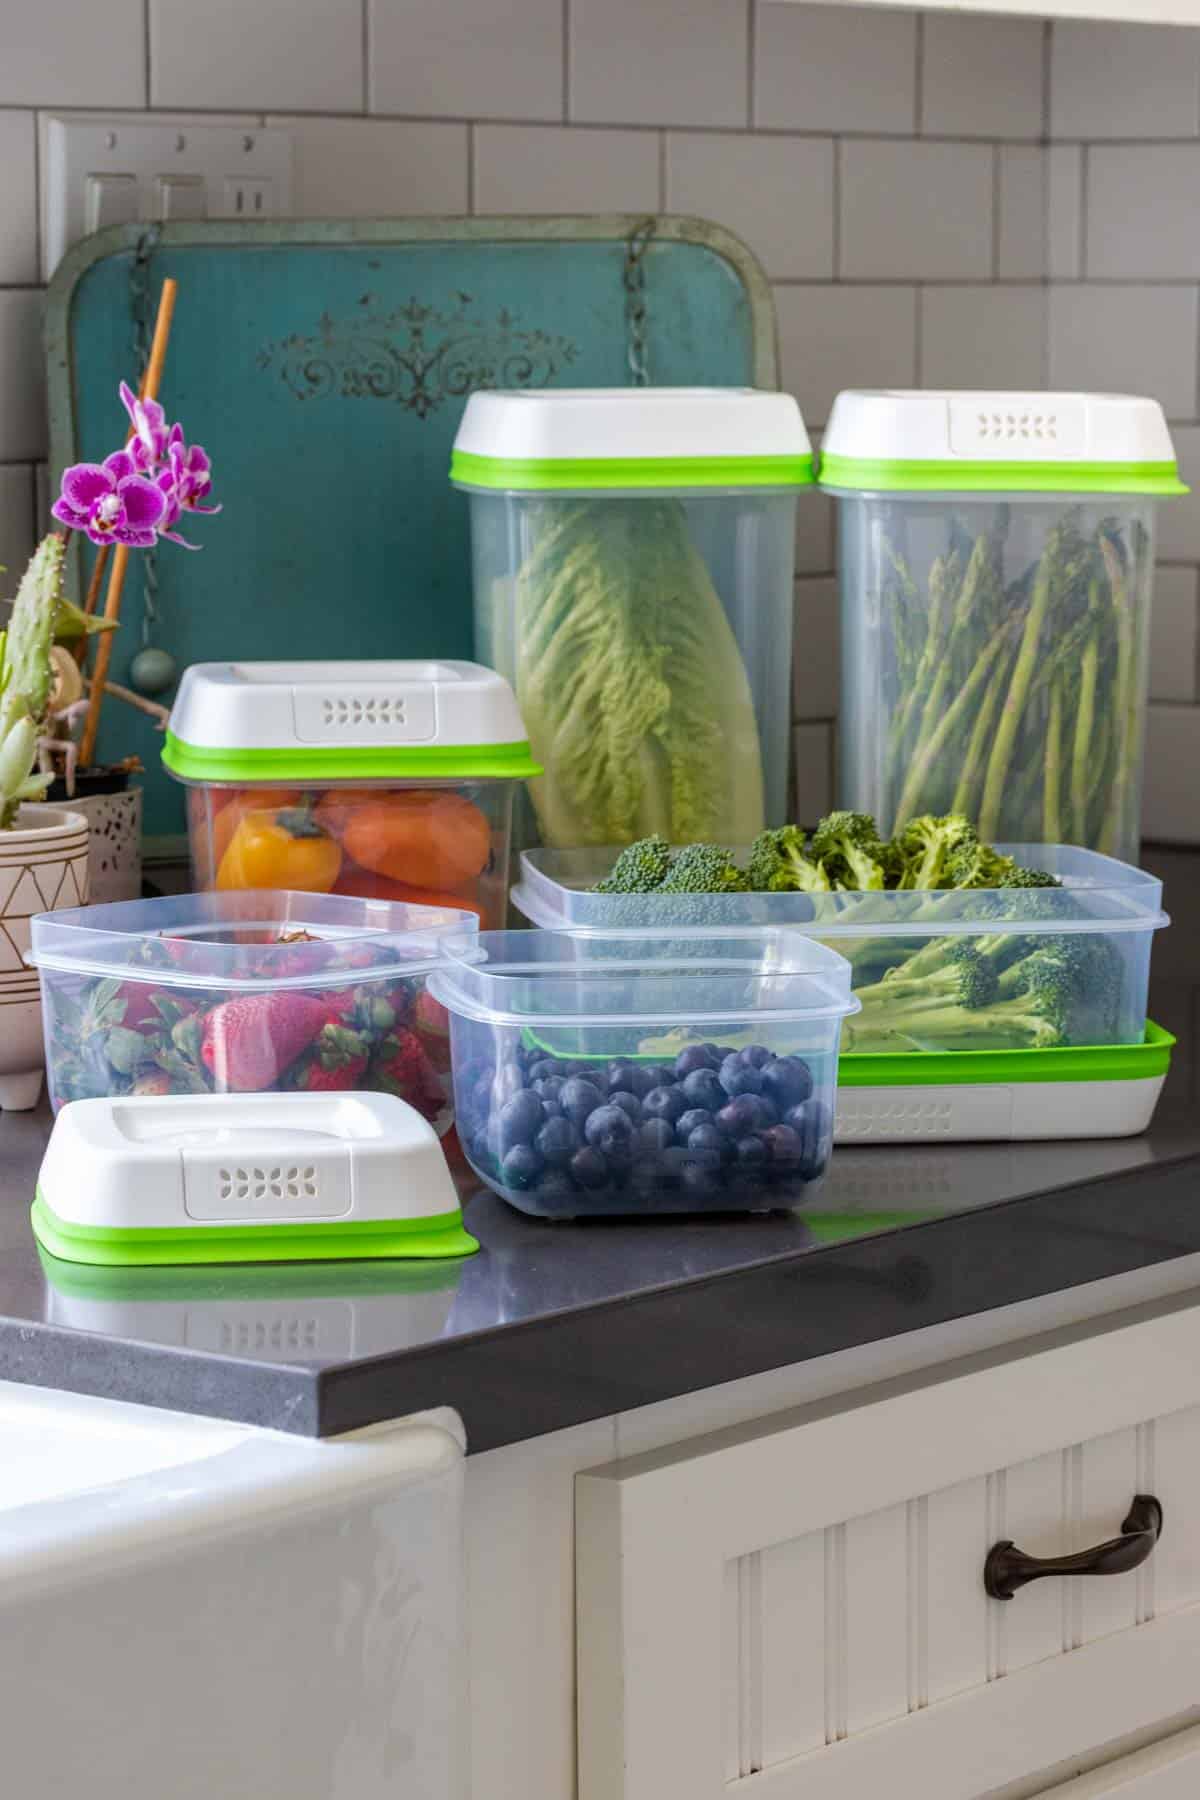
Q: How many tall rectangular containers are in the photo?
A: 2